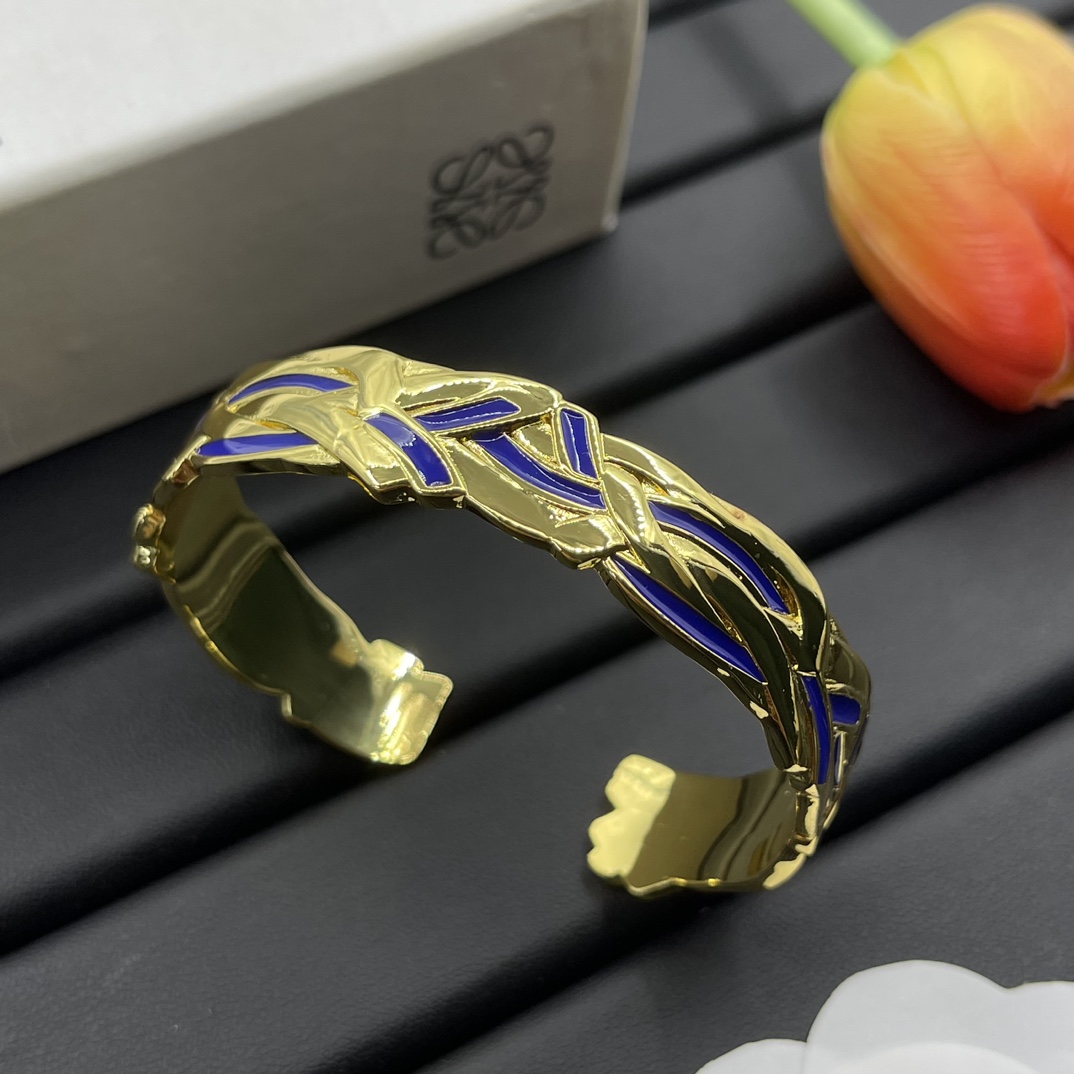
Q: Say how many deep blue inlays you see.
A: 10